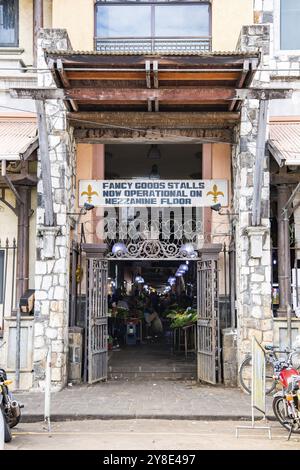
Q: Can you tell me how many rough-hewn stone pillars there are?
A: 2